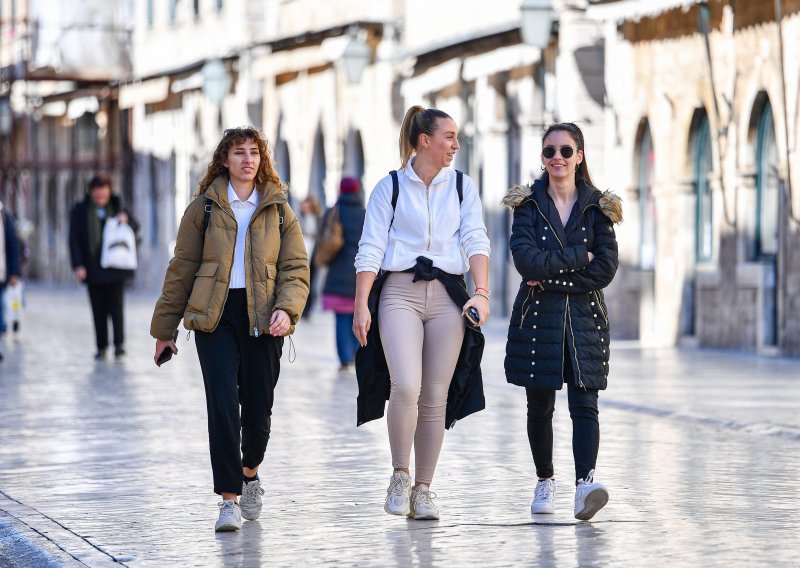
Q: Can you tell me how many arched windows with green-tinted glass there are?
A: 3